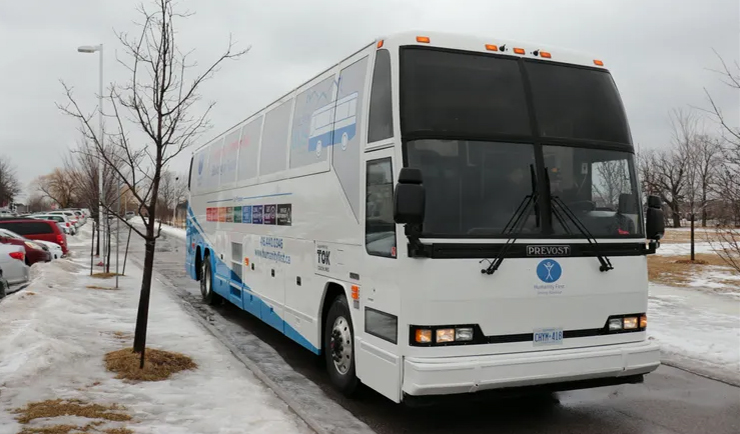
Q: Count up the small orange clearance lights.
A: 6